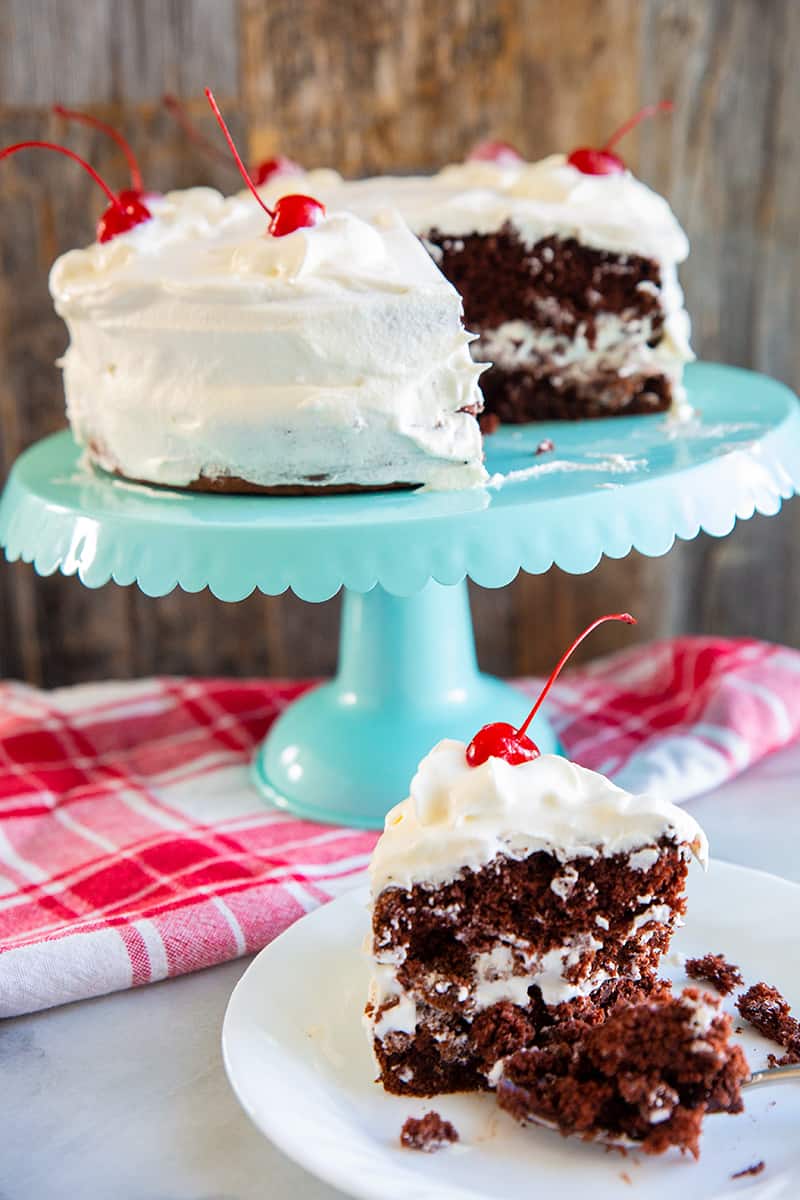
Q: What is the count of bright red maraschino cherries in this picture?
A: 7